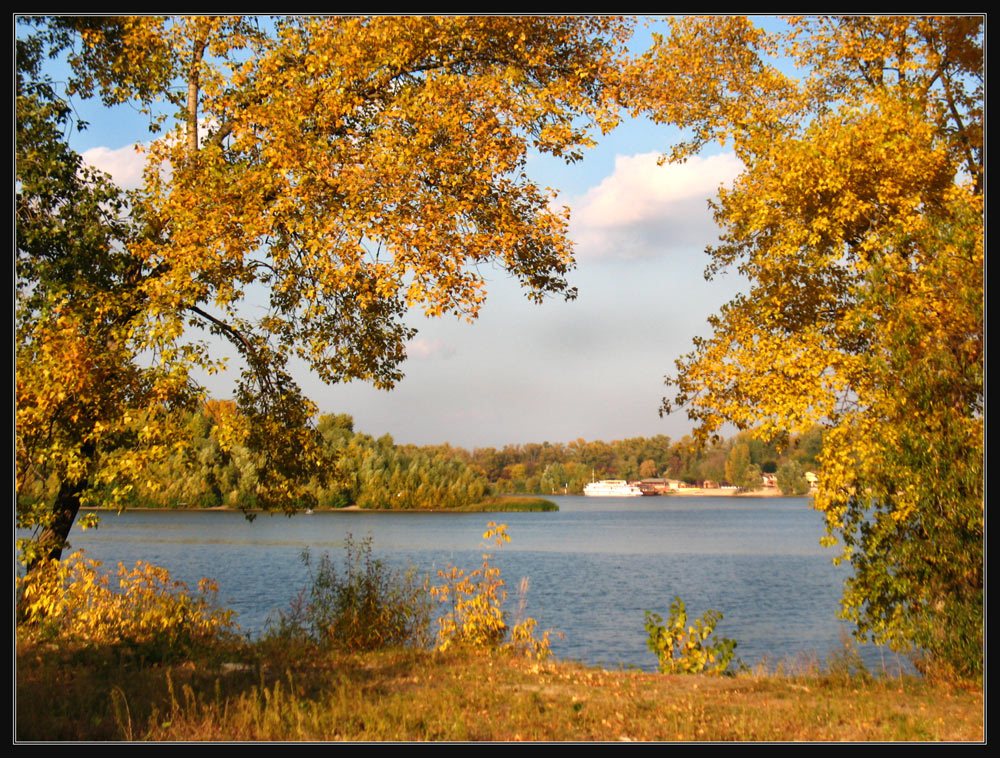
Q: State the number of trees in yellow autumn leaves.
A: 2